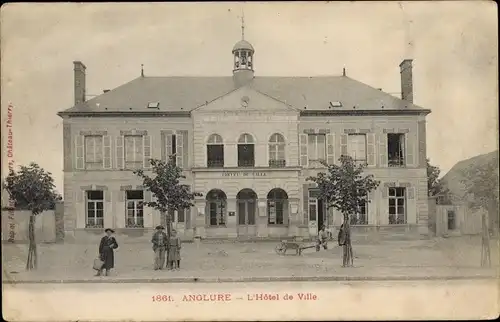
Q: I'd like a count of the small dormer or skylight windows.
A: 2